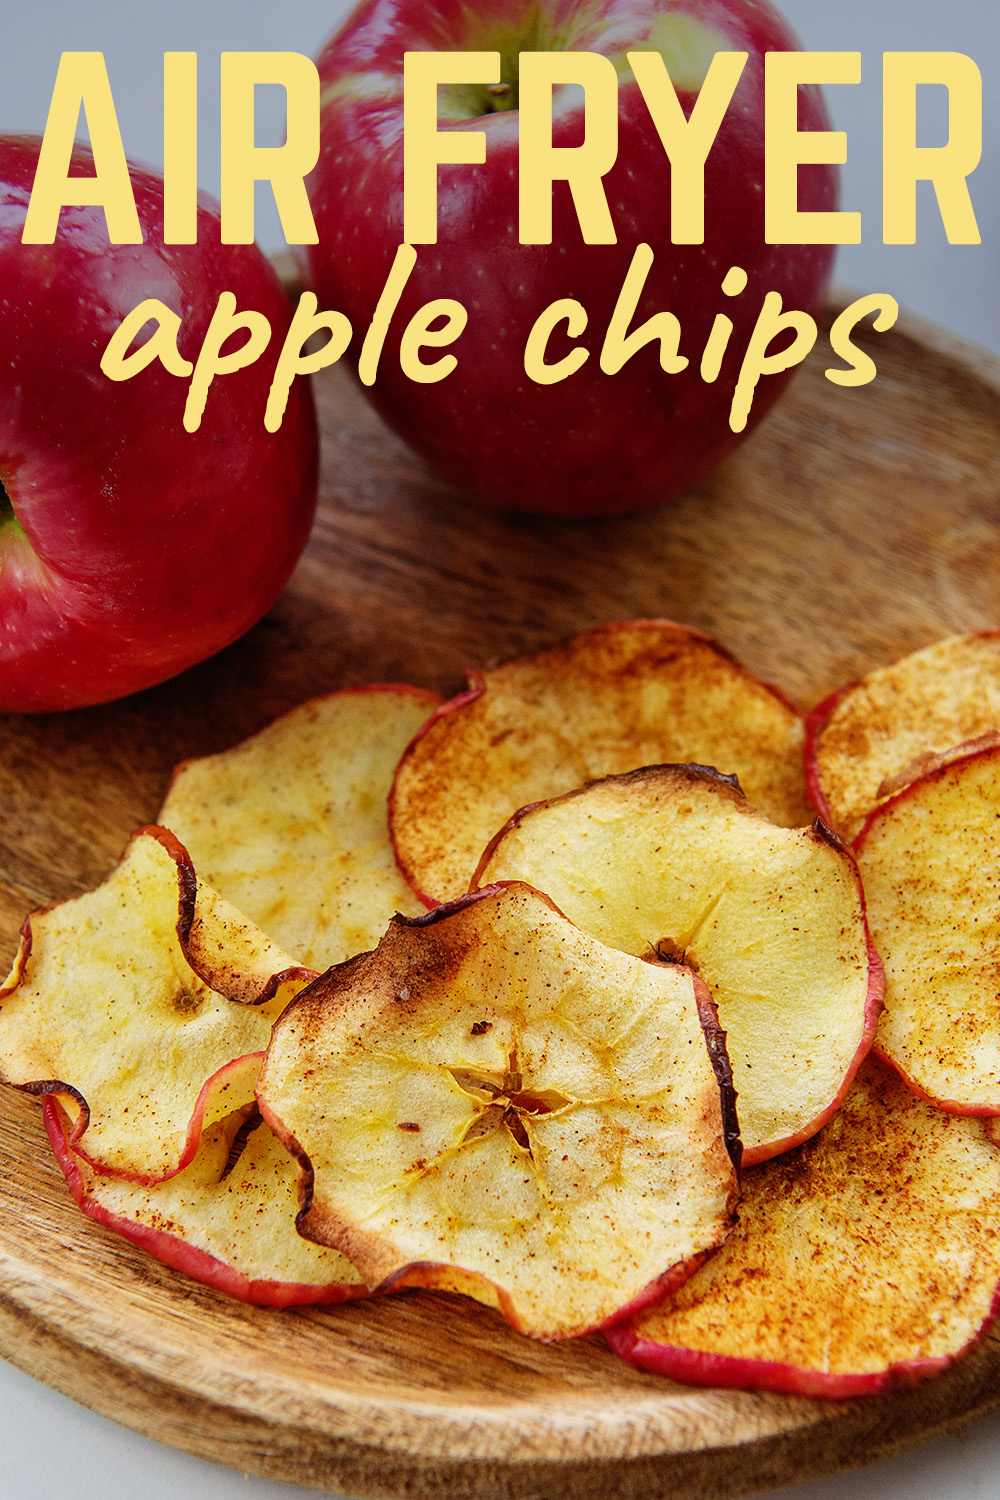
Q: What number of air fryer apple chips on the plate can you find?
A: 9